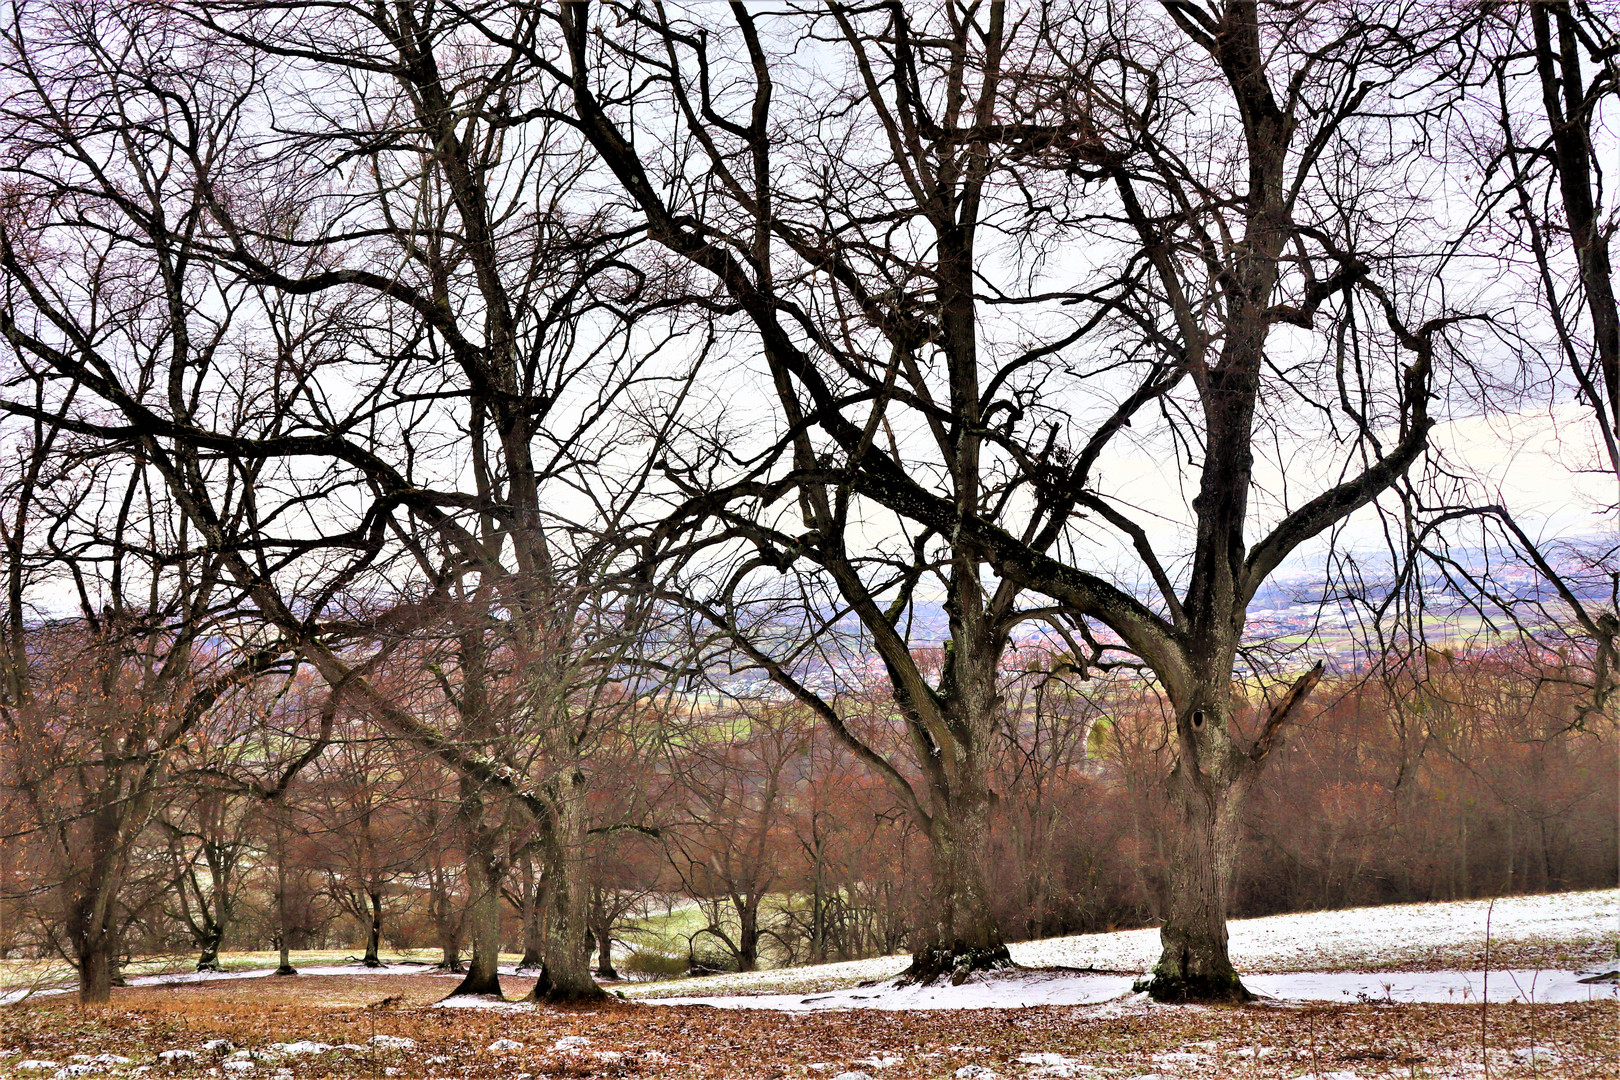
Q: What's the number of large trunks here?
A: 4